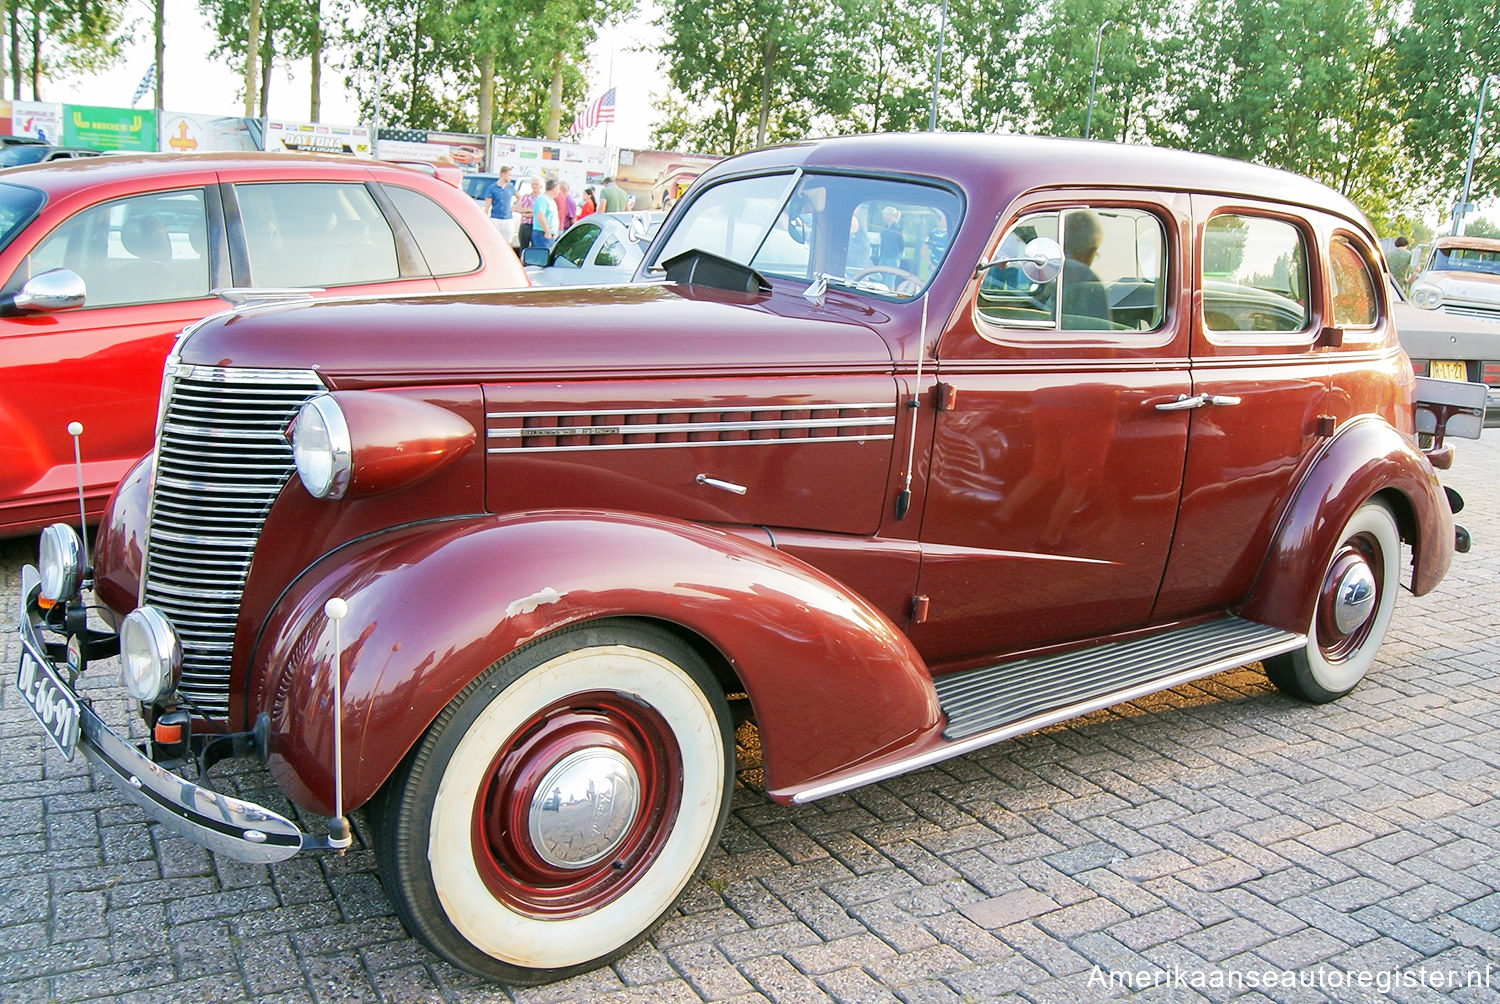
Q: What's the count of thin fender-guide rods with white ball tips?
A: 2